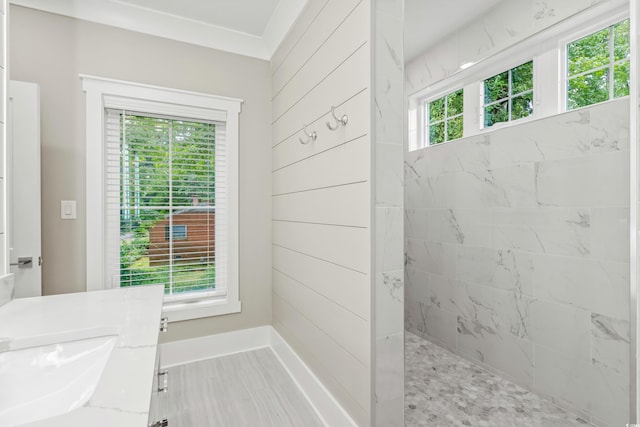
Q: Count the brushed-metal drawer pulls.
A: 3